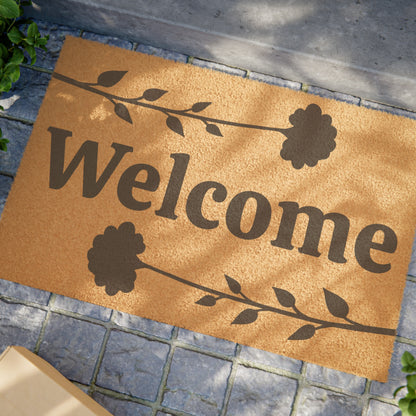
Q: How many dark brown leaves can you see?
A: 12